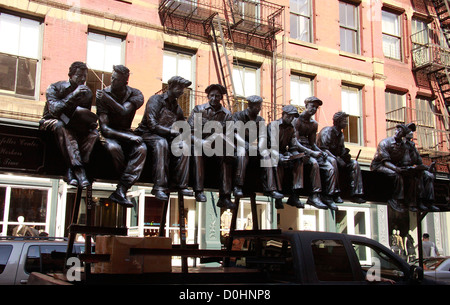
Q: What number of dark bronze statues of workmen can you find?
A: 10